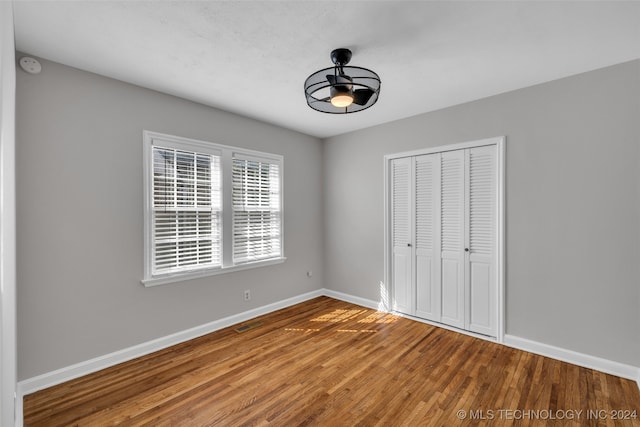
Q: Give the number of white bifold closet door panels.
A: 4